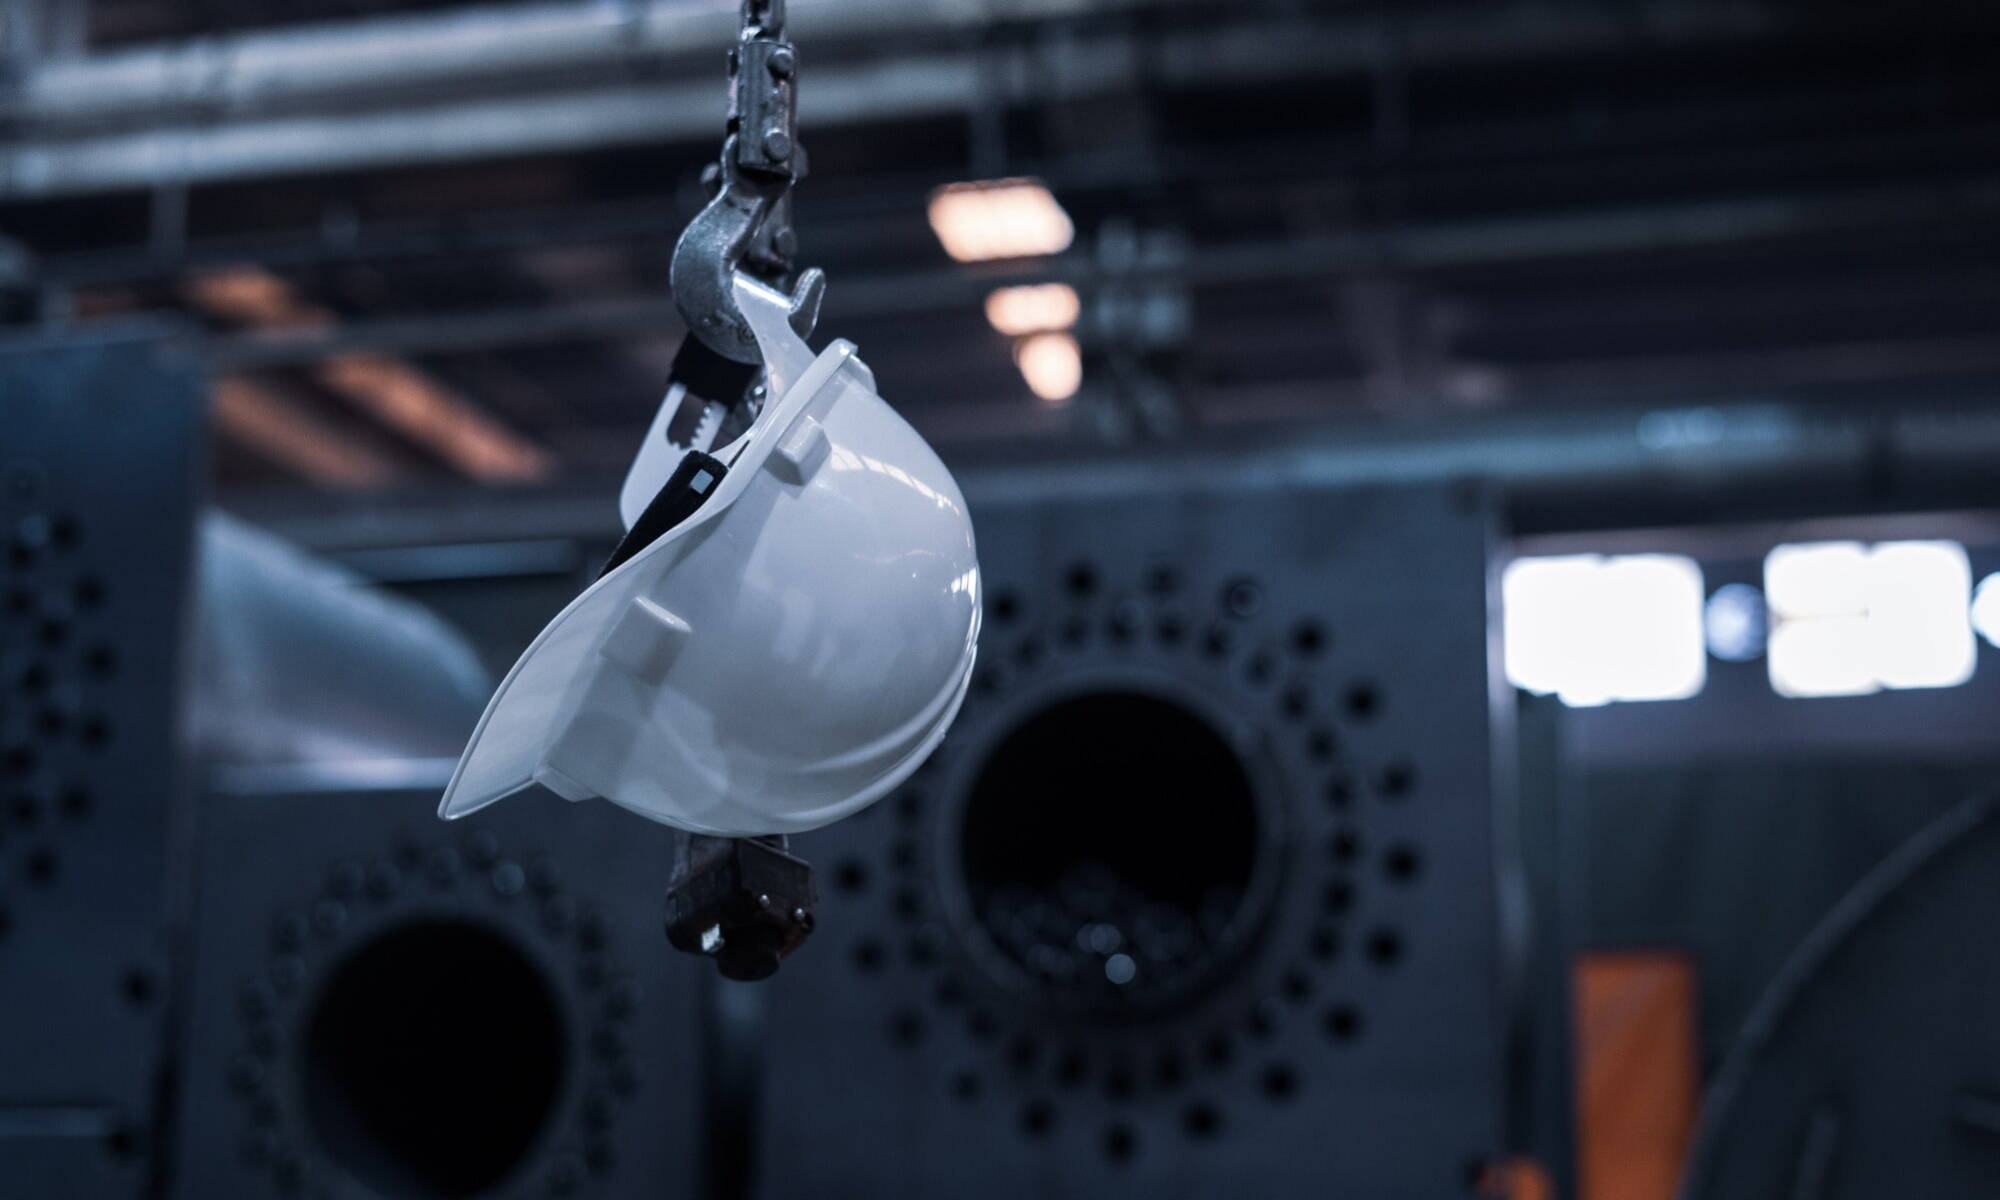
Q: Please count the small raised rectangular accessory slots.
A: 2